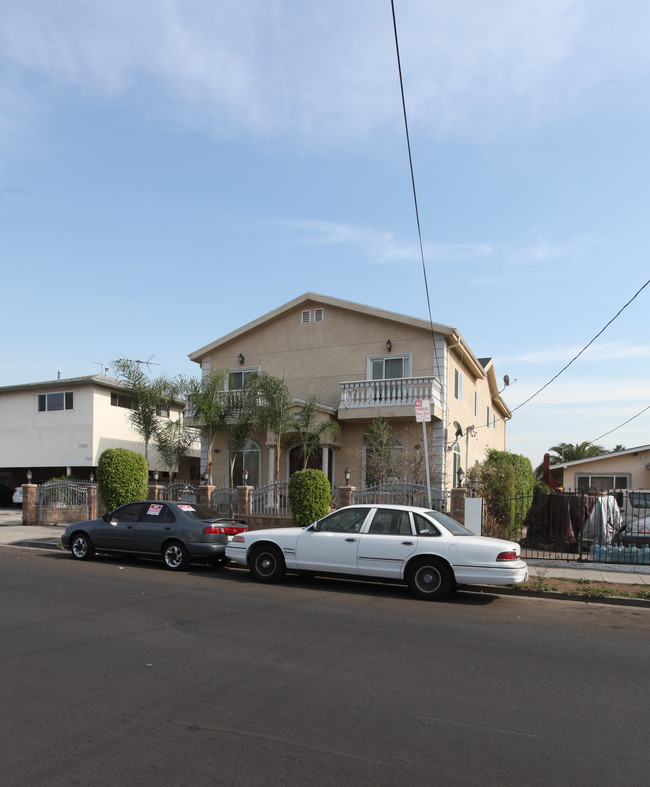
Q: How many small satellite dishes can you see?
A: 2